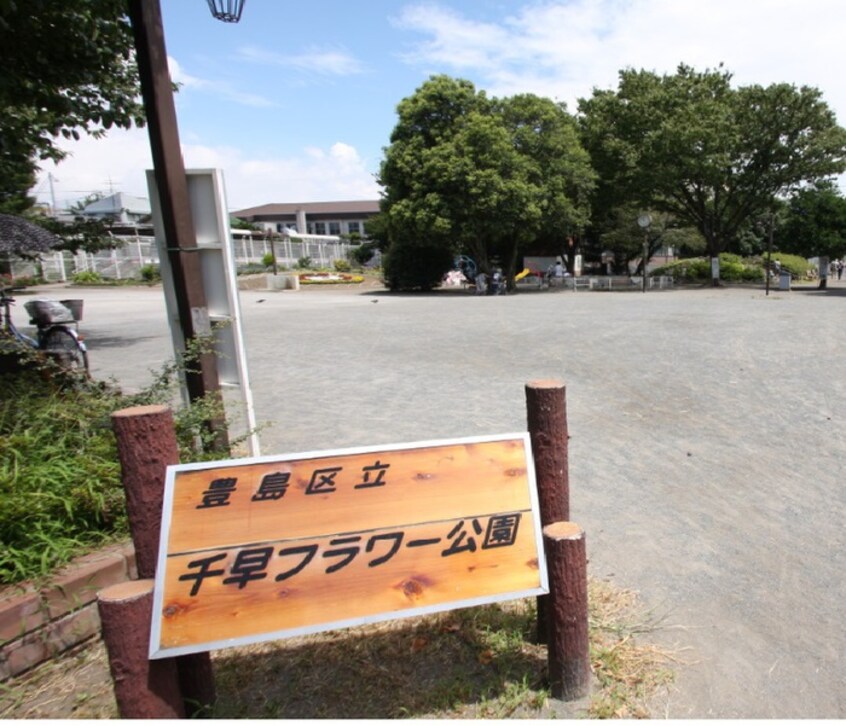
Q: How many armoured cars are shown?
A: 0